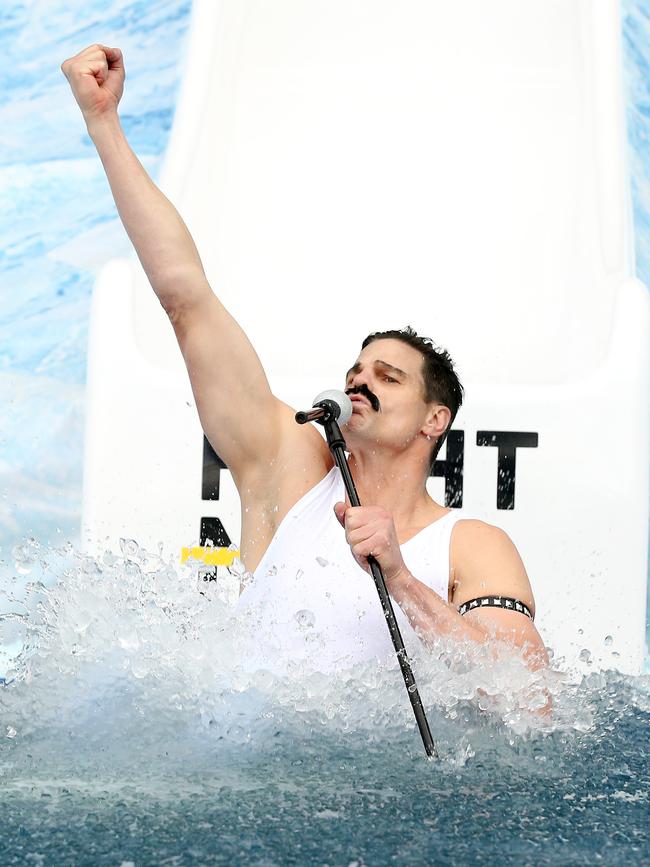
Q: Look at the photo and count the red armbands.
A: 0